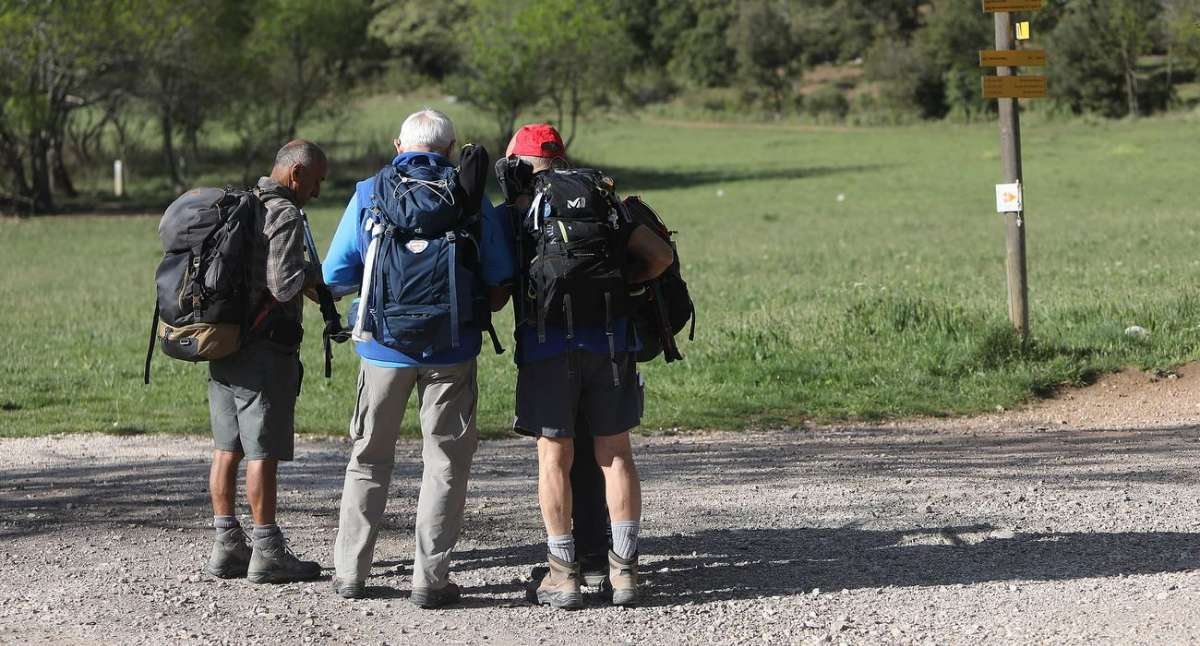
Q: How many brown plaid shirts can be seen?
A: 1